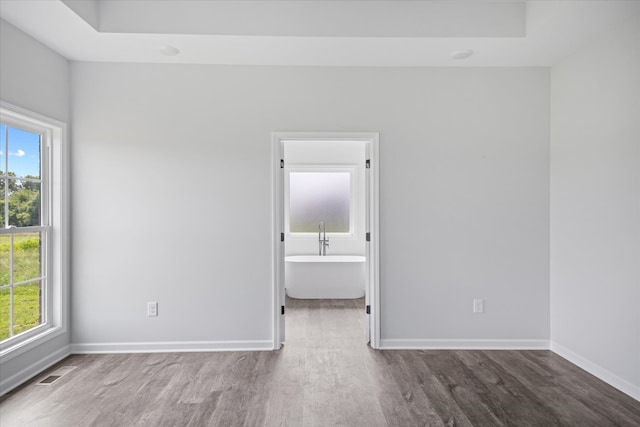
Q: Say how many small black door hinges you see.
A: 6